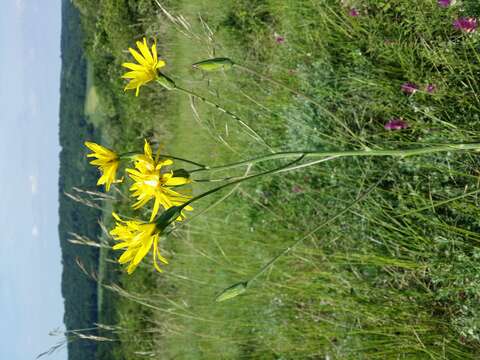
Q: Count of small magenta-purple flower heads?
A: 7